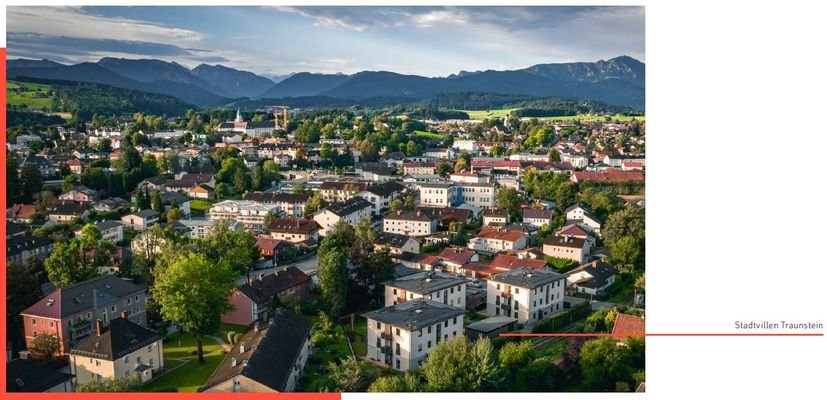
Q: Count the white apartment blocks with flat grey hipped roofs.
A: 3